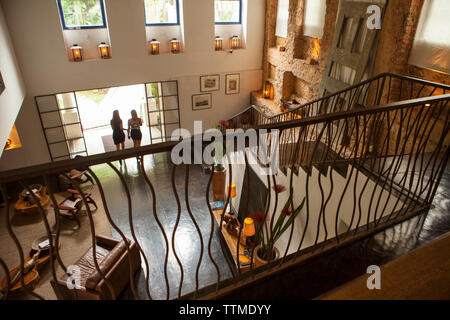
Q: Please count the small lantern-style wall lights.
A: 6